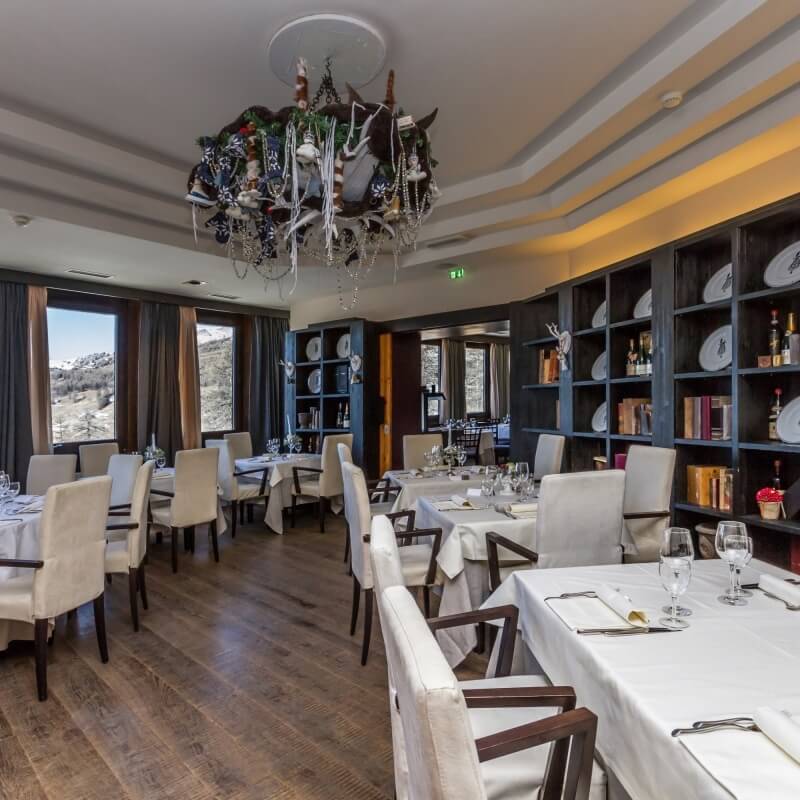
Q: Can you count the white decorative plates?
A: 11